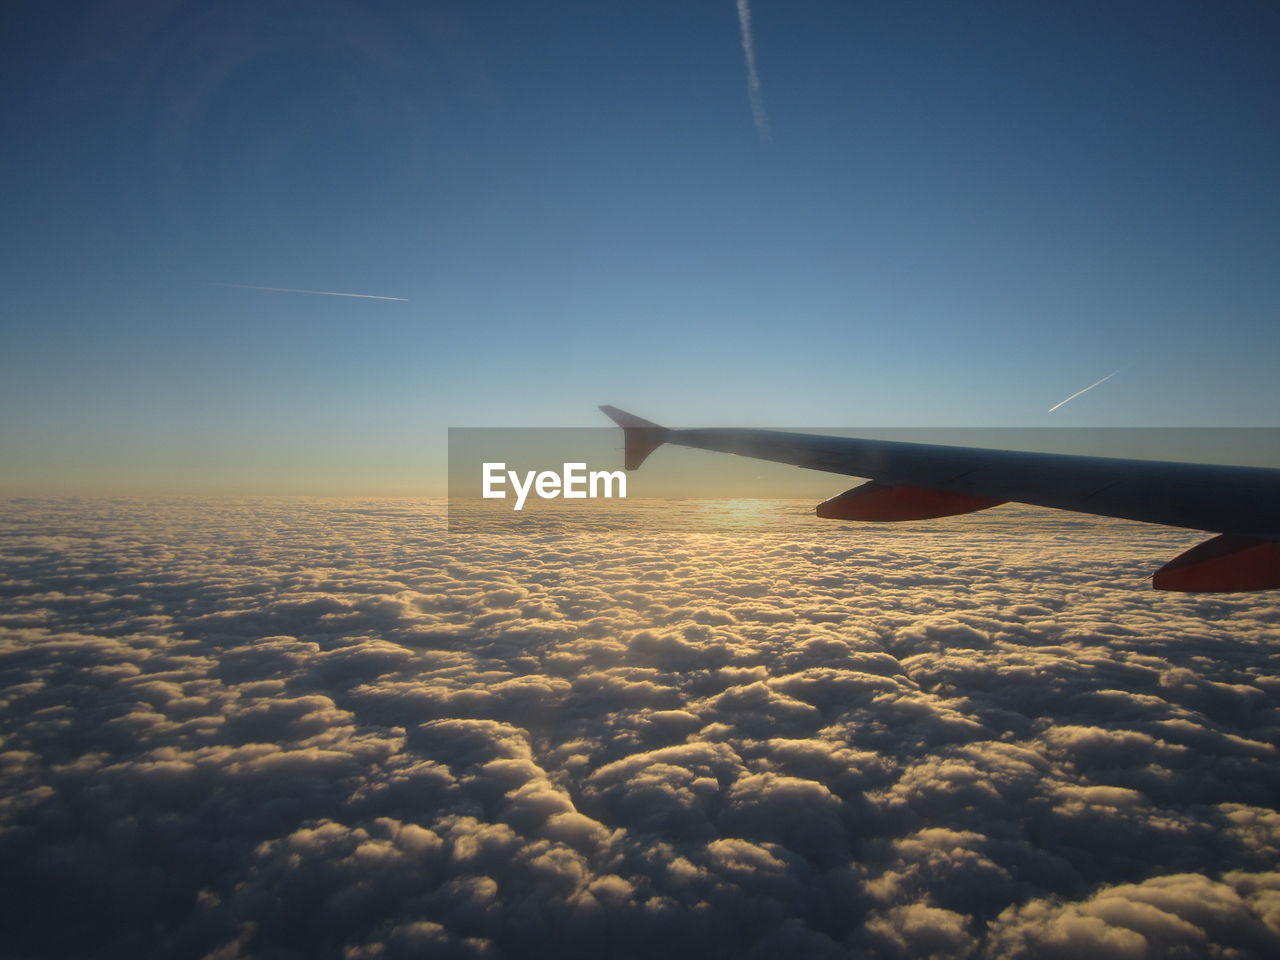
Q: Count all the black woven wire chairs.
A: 0